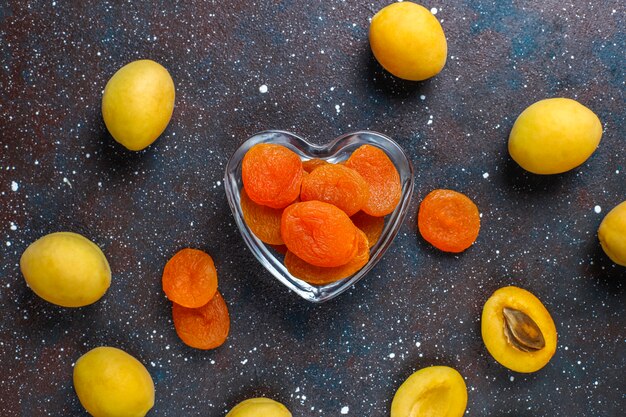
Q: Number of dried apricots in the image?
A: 11